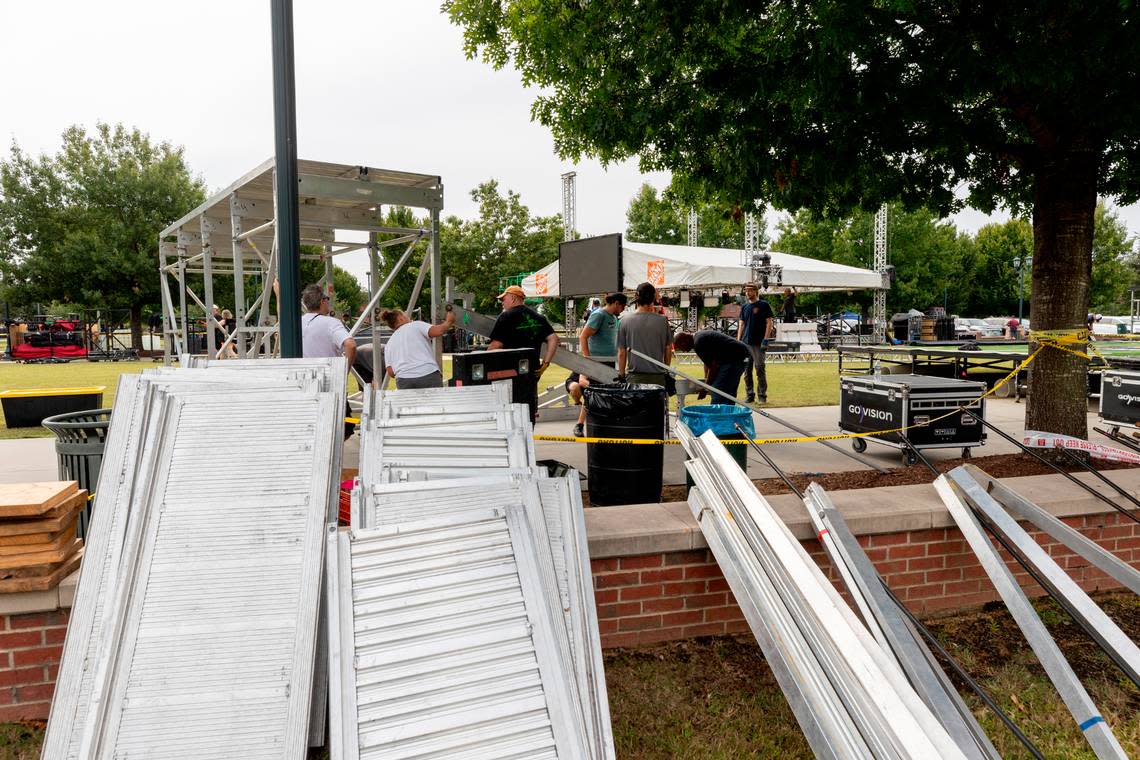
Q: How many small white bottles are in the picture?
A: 1